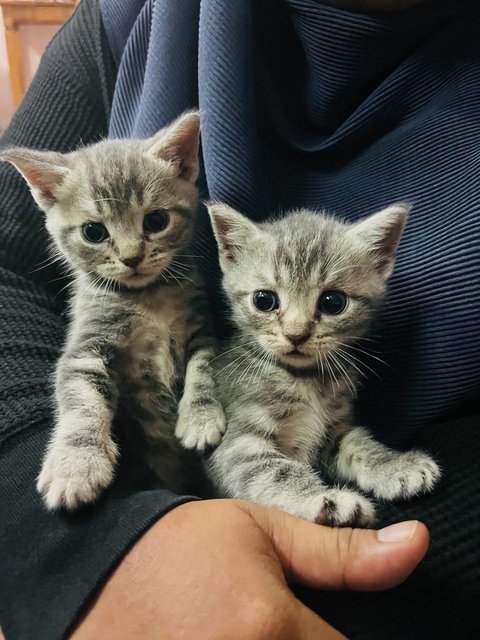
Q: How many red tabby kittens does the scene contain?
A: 0